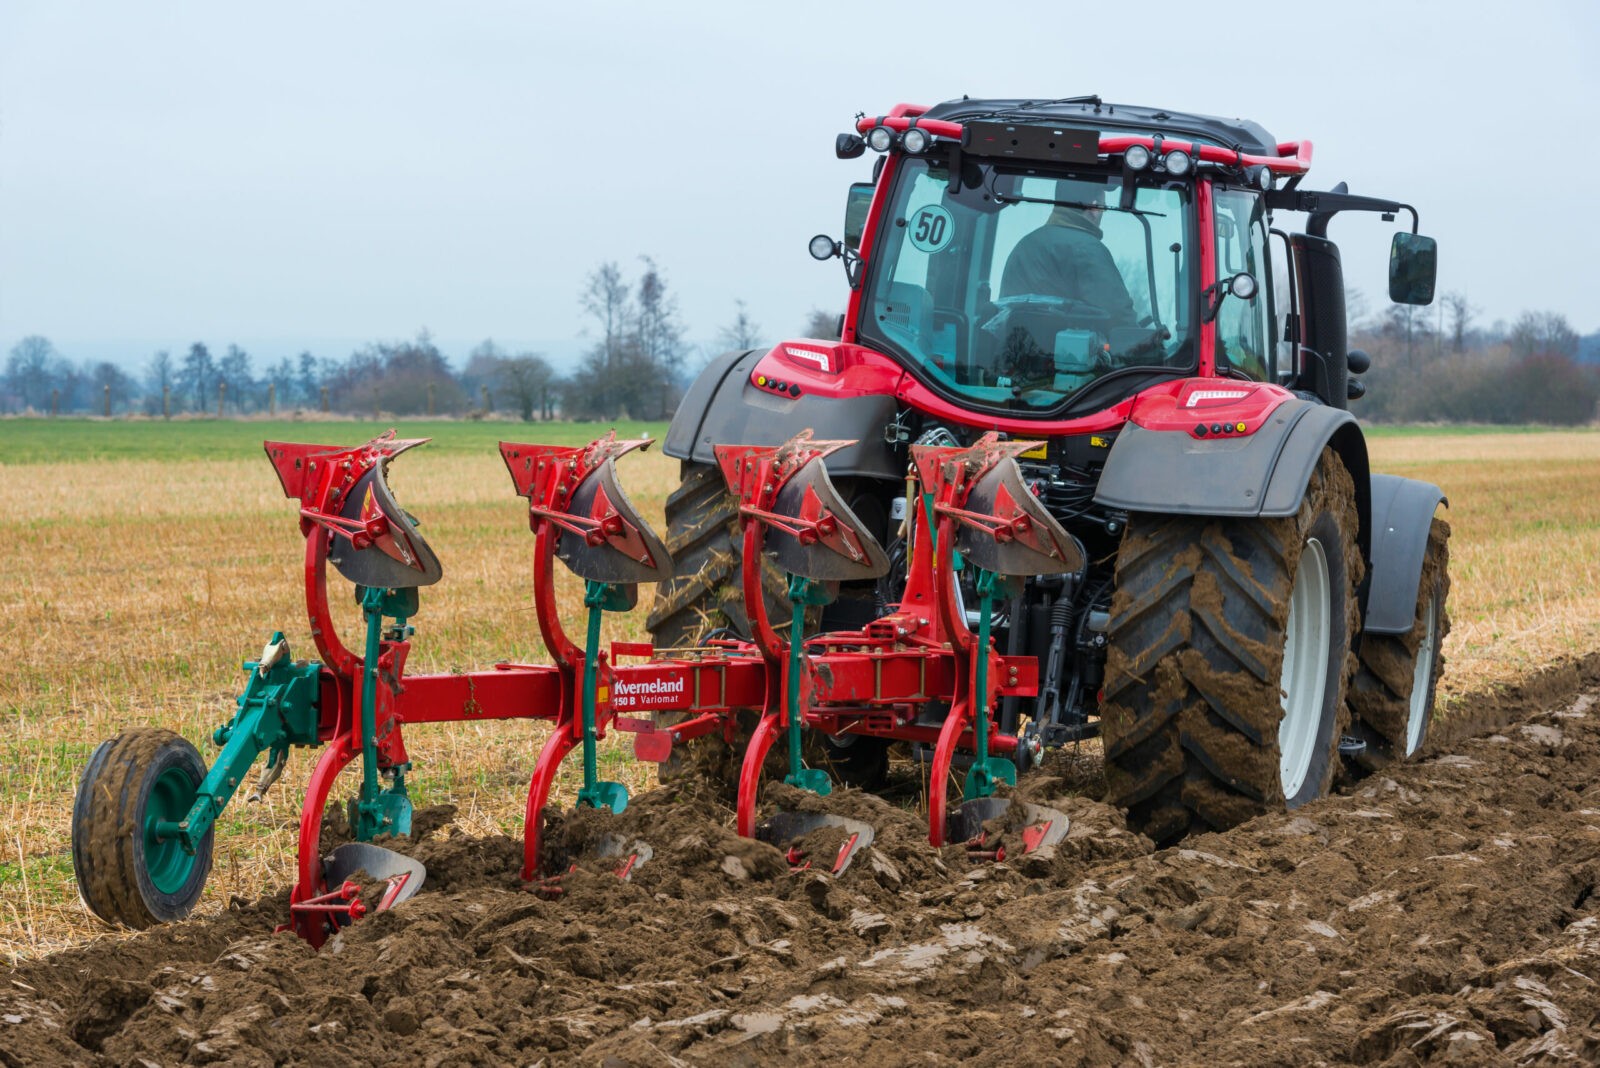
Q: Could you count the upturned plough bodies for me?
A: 4